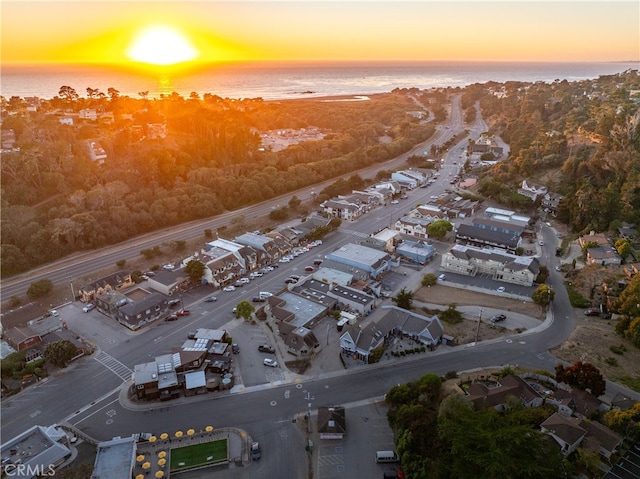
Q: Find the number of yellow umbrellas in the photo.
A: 11